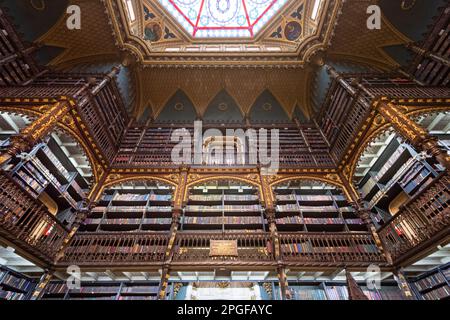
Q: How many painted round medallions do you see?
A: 2